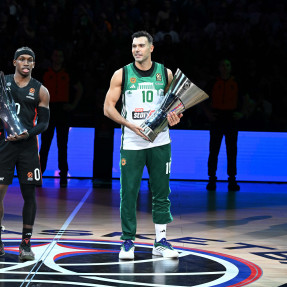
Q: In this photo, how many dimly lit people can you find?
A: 2